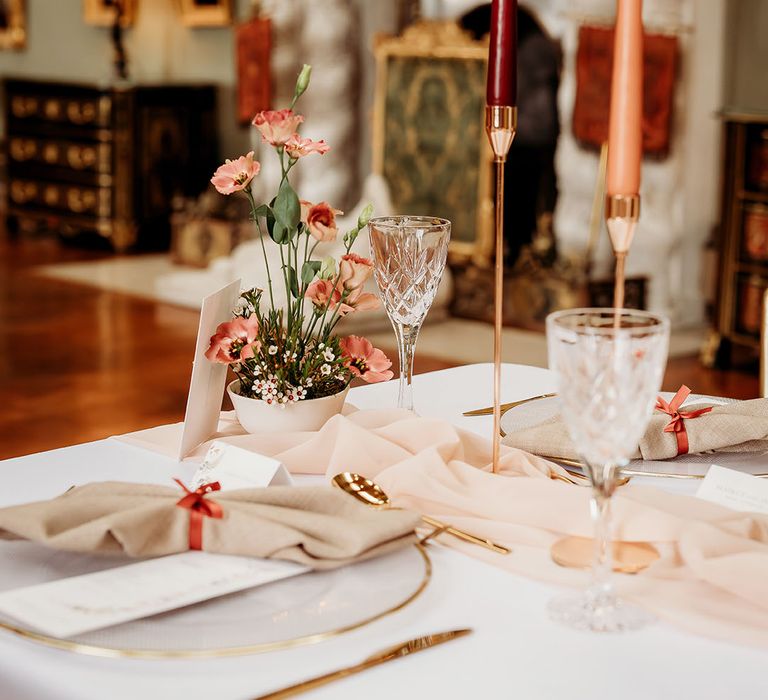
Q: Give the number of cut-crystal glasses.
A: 2